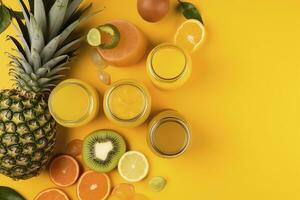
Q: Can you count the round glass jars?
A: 4